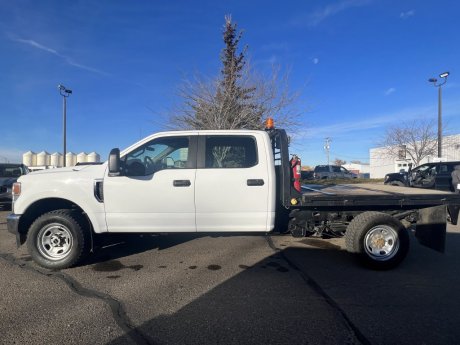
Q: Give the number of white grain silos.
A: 6